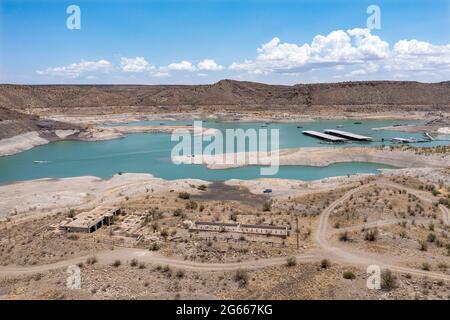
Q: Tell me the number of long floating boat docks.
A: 2